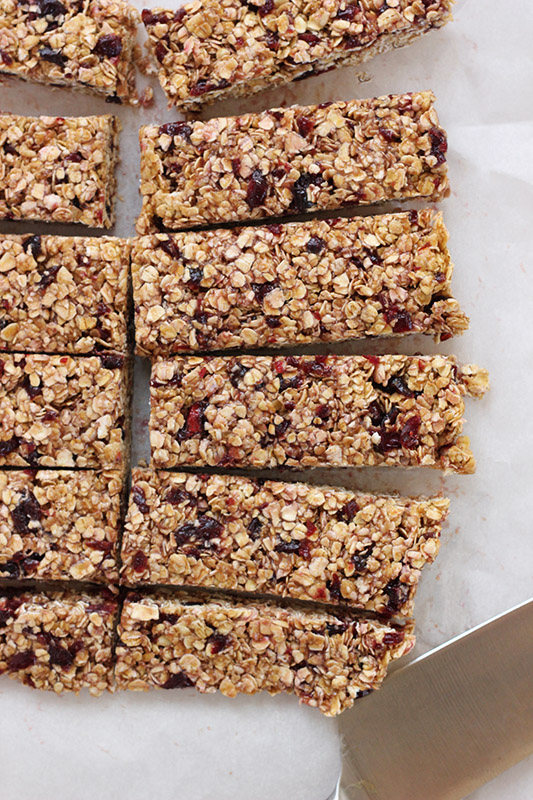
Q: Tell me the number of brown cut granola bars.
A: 12